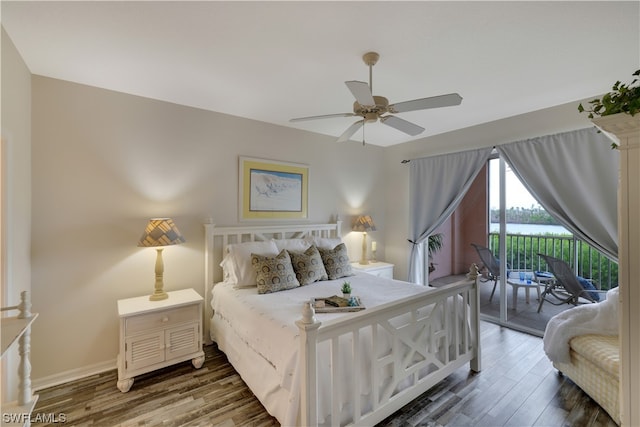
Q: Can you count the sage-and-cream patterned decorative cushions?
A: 3